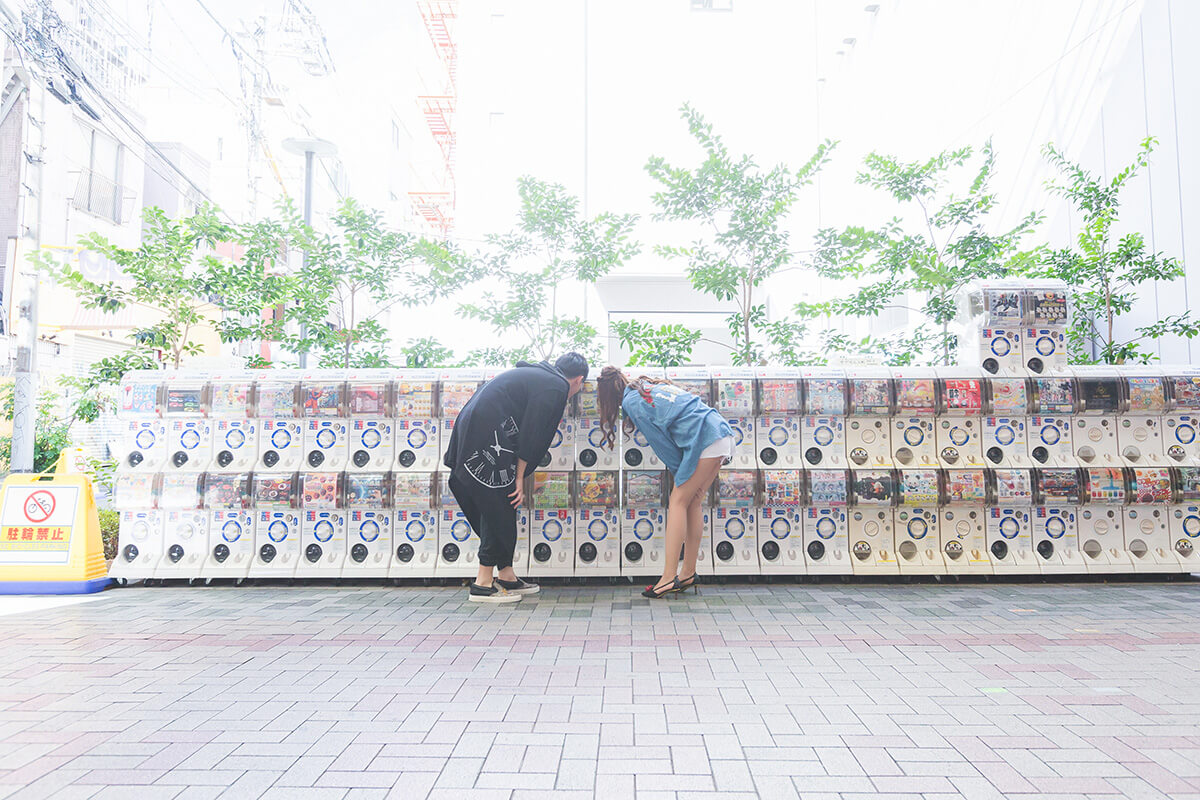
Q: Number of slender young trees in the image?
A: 6